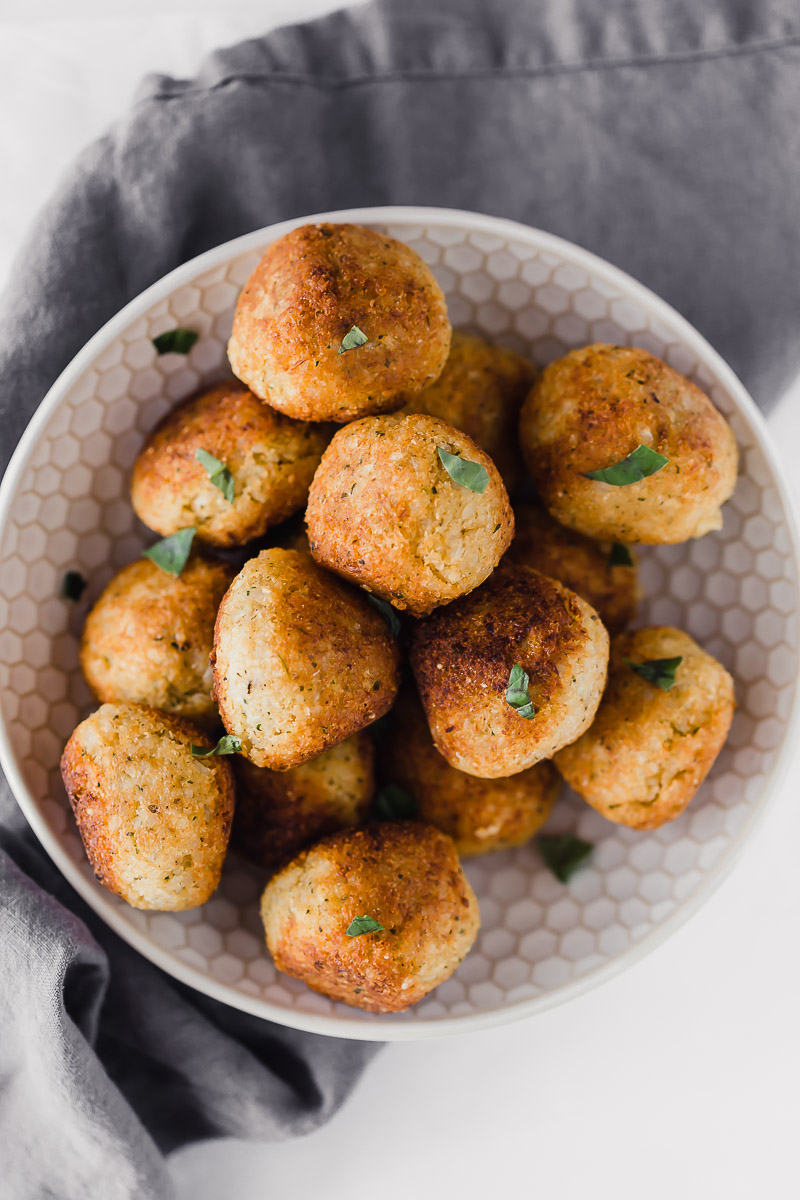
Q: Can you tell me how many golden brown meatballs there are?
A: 14